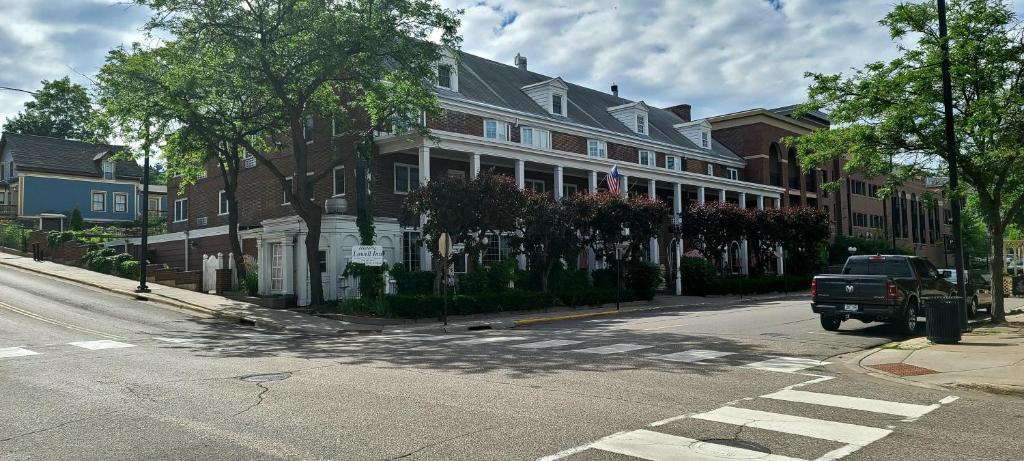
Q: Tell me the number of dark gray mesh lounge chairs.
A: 0